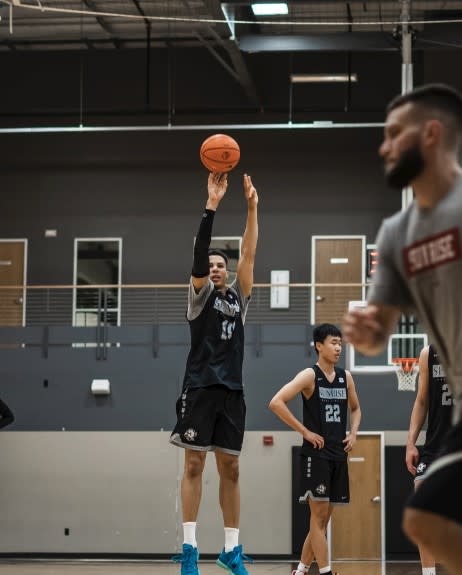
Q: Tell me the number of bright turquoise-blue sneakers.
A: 2